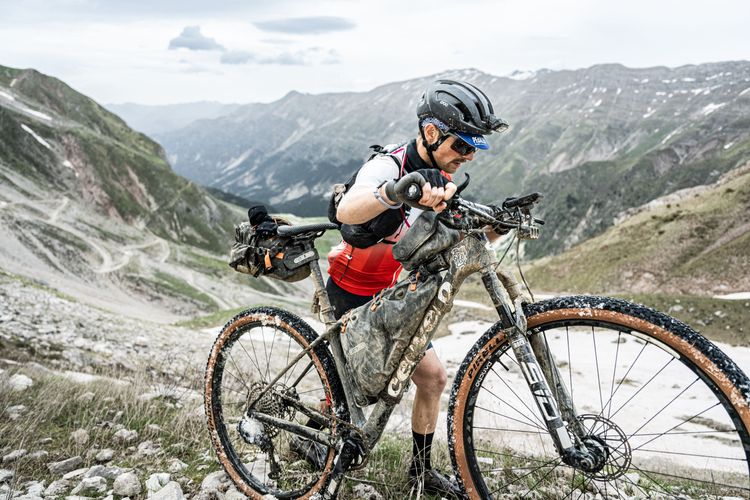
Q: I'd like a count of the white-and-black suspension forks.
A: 1